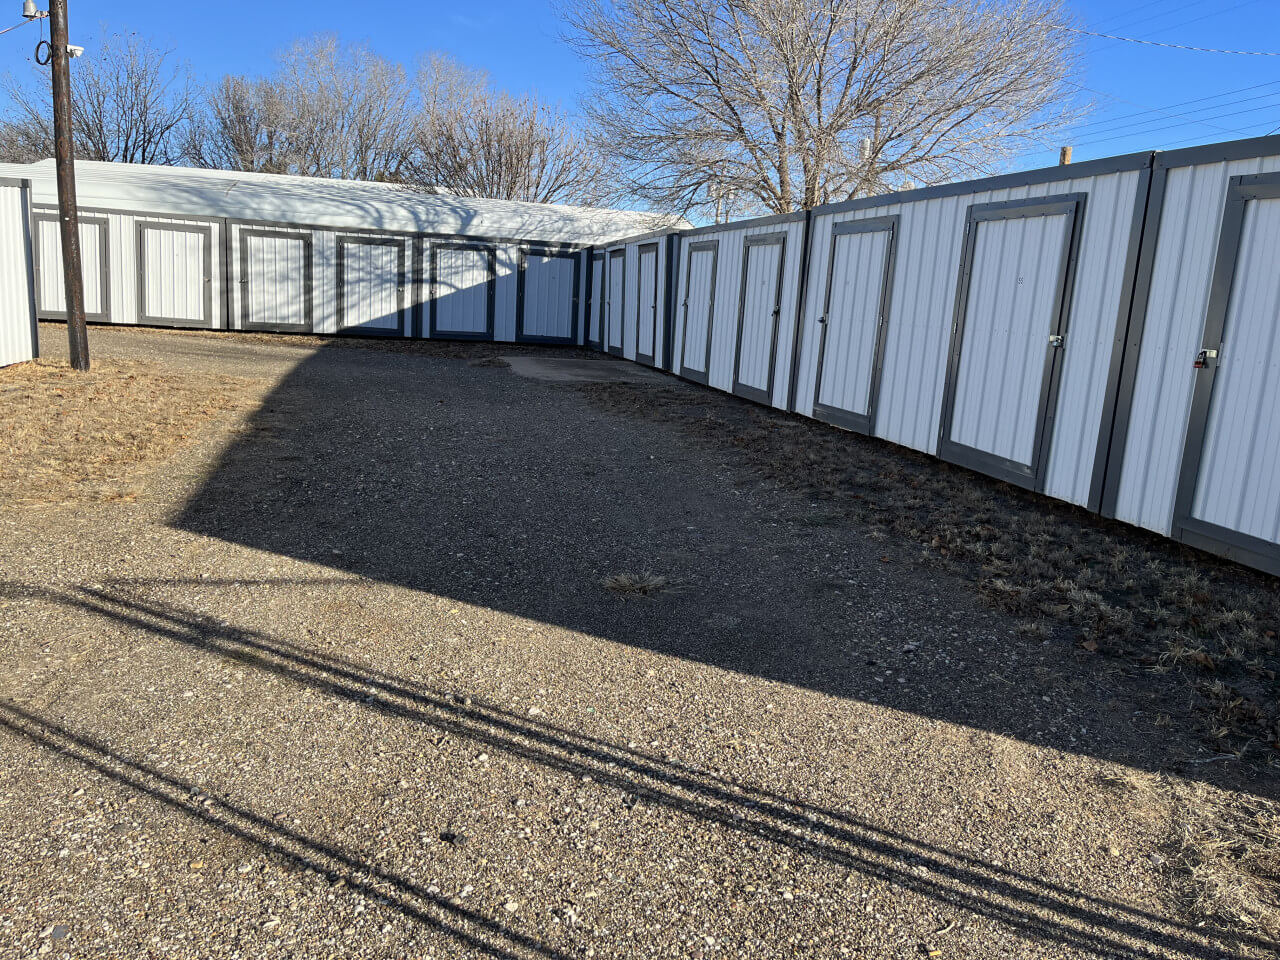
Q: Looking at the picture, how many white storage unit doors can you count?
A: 14